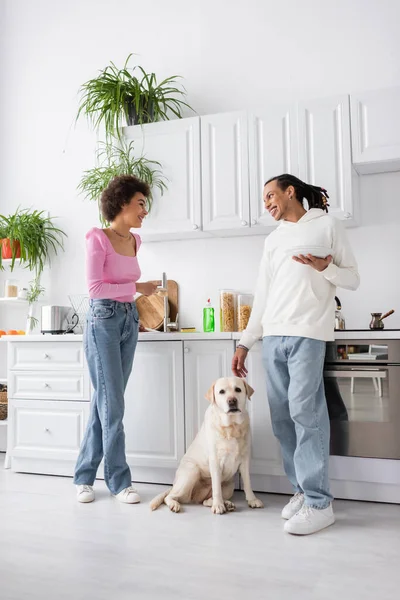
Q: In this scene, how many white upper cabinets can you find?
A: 5